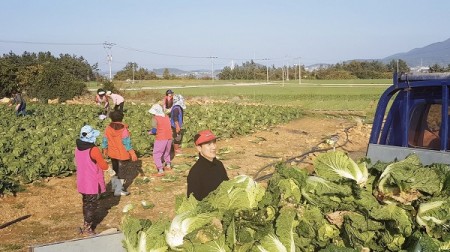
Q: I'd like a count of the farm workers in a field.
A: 9